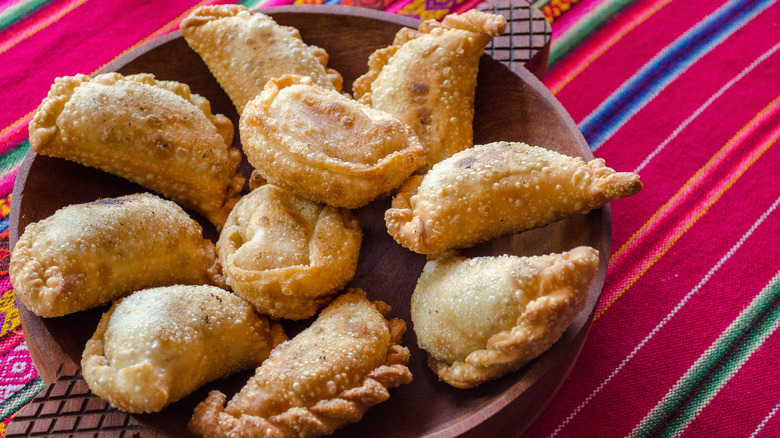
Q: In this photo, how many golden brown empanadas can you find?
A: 10